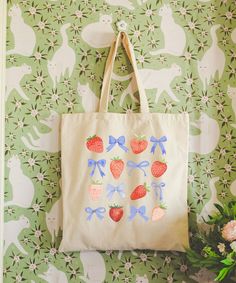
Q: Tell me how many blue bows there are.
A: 8